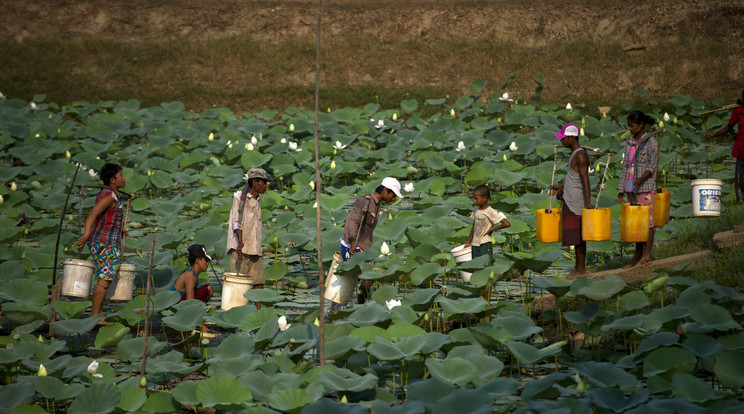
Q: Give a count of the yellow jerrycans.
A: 4